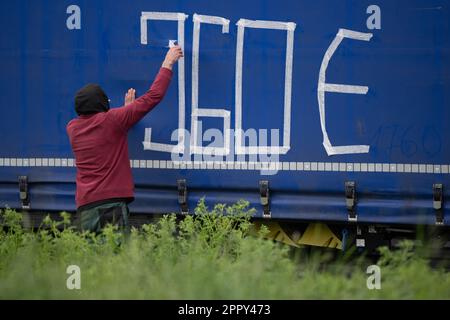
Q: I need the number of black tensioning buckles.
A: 5